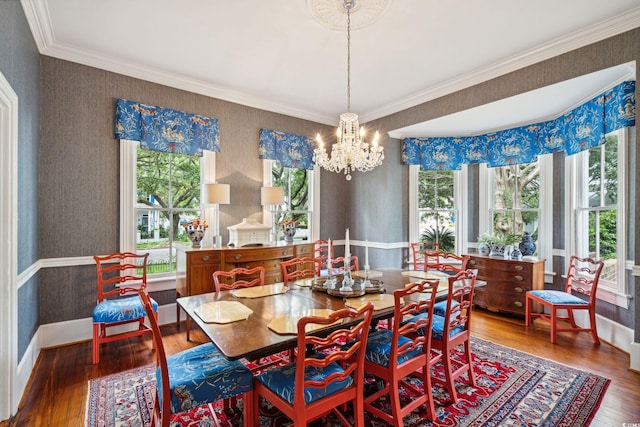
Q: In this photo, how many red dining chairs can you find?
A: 12